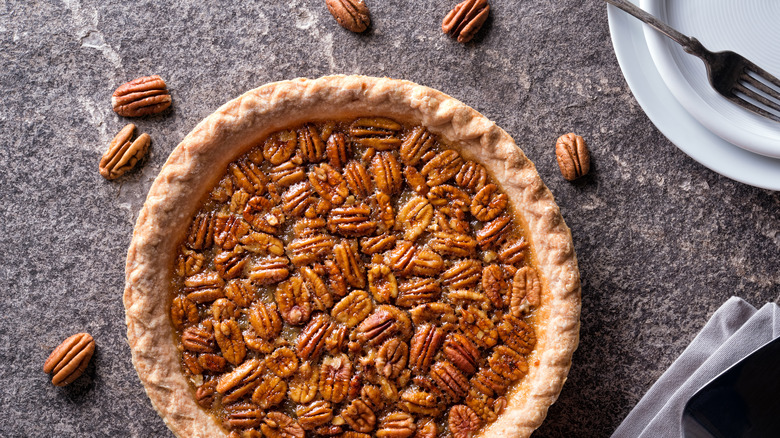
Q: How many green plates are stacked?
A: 0